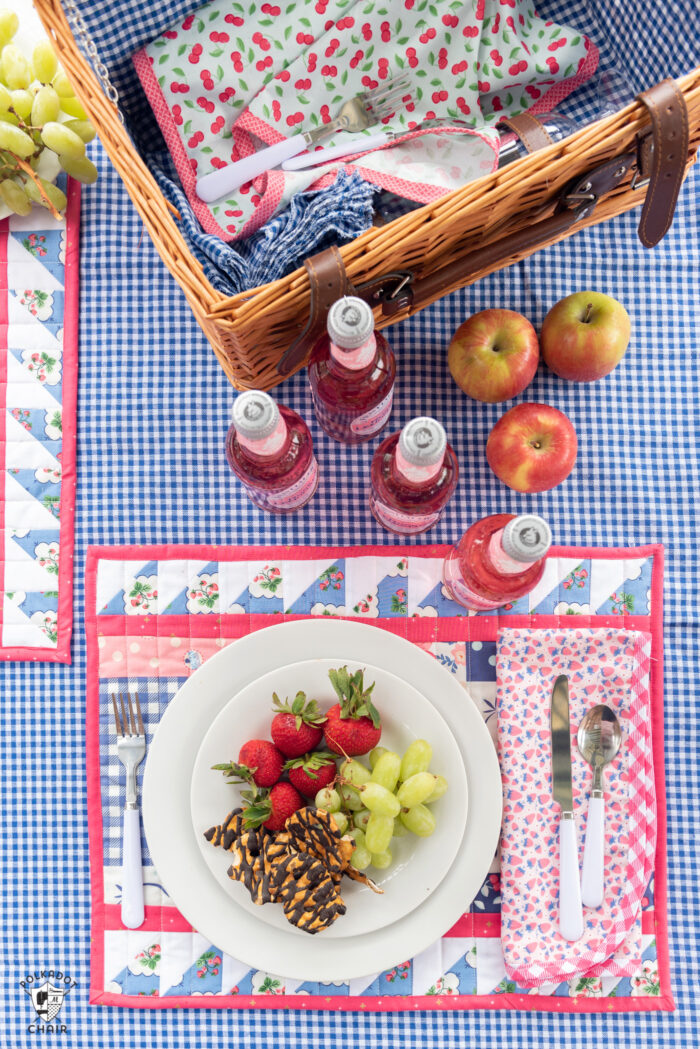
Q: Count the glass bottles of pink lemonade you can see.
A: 4